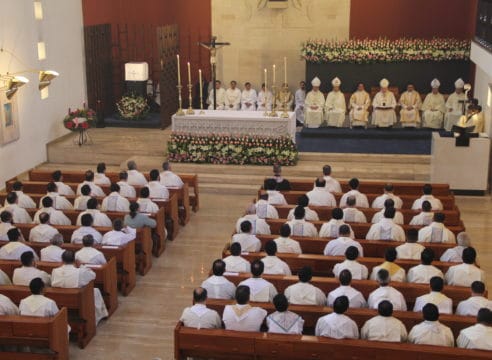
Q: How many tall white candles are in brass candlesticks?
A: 6